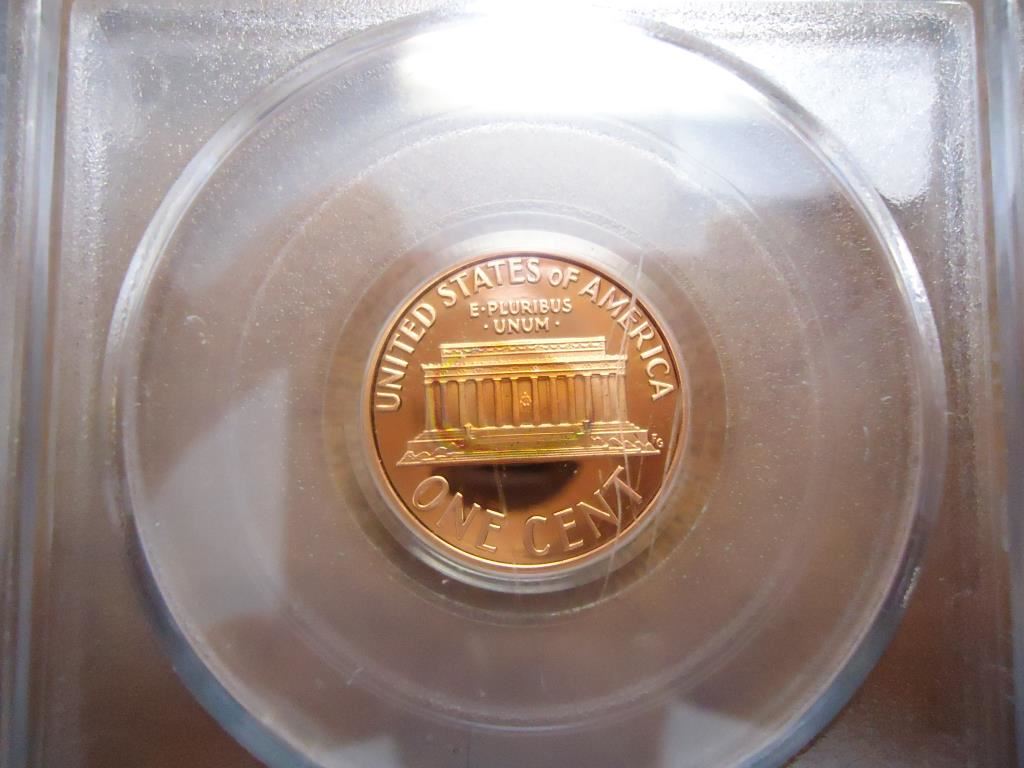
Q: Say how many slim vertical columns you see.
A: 12